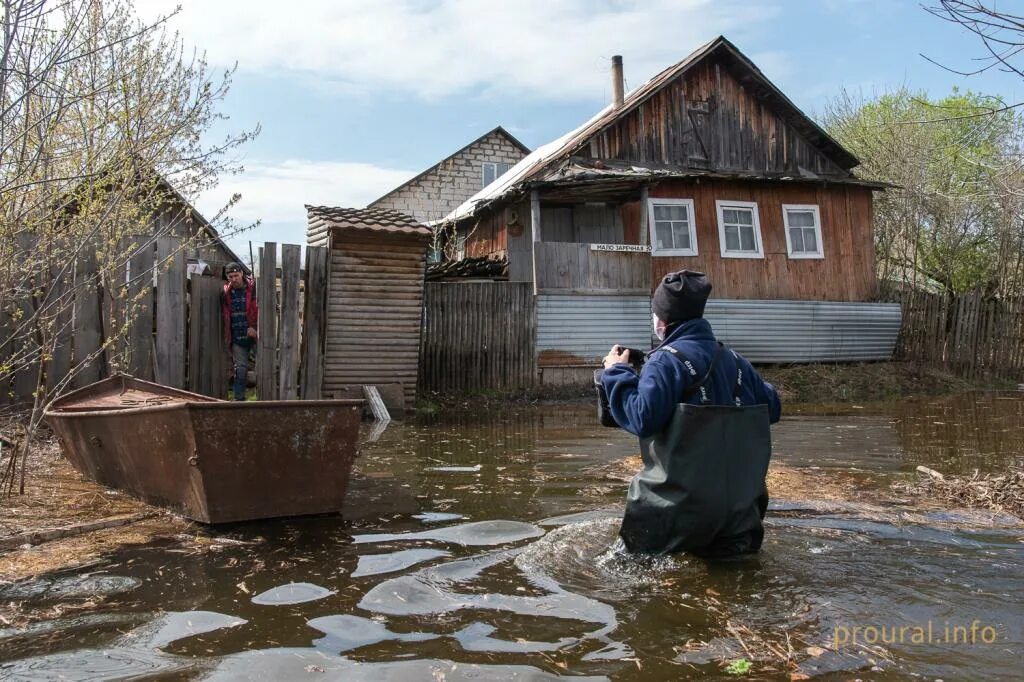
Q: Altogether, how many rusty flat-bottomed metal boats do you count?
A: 1